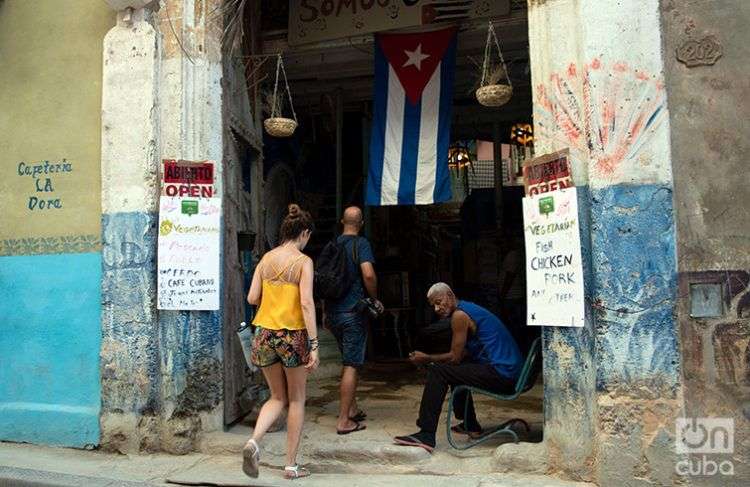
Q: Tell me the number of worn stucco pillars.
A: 2